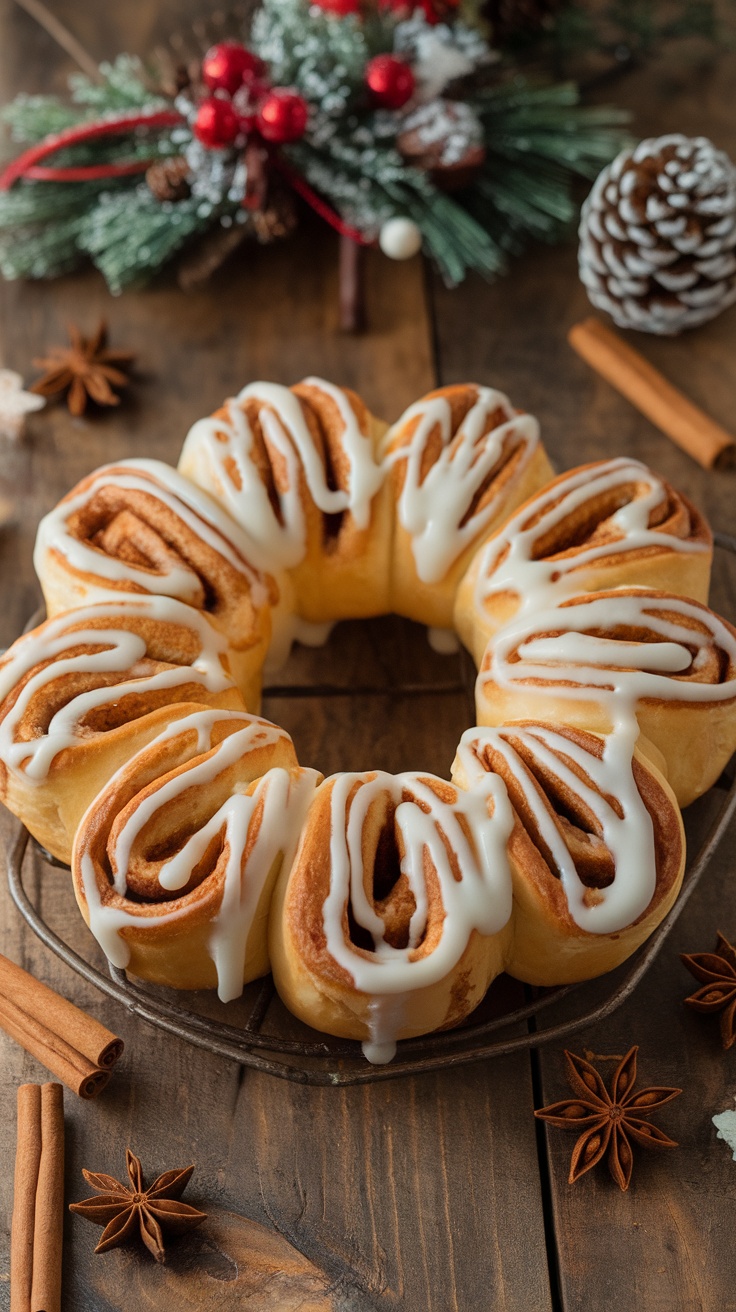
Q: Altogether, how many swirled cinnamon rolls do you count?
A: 9